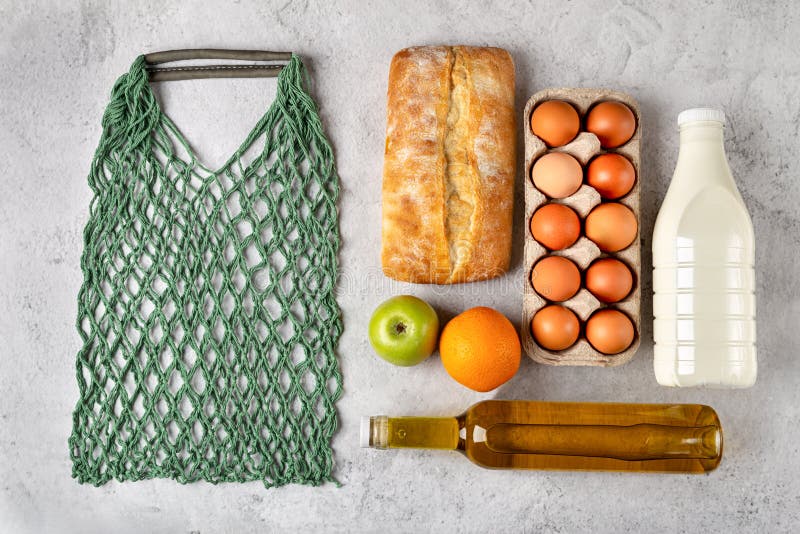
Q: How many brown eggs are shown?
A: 10